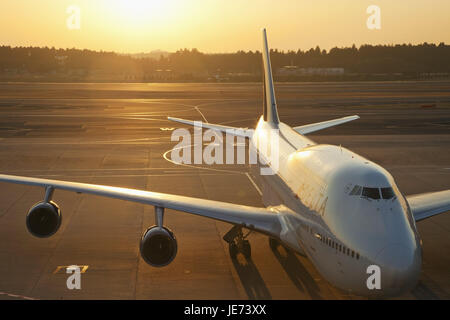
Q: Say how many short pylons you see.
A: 2